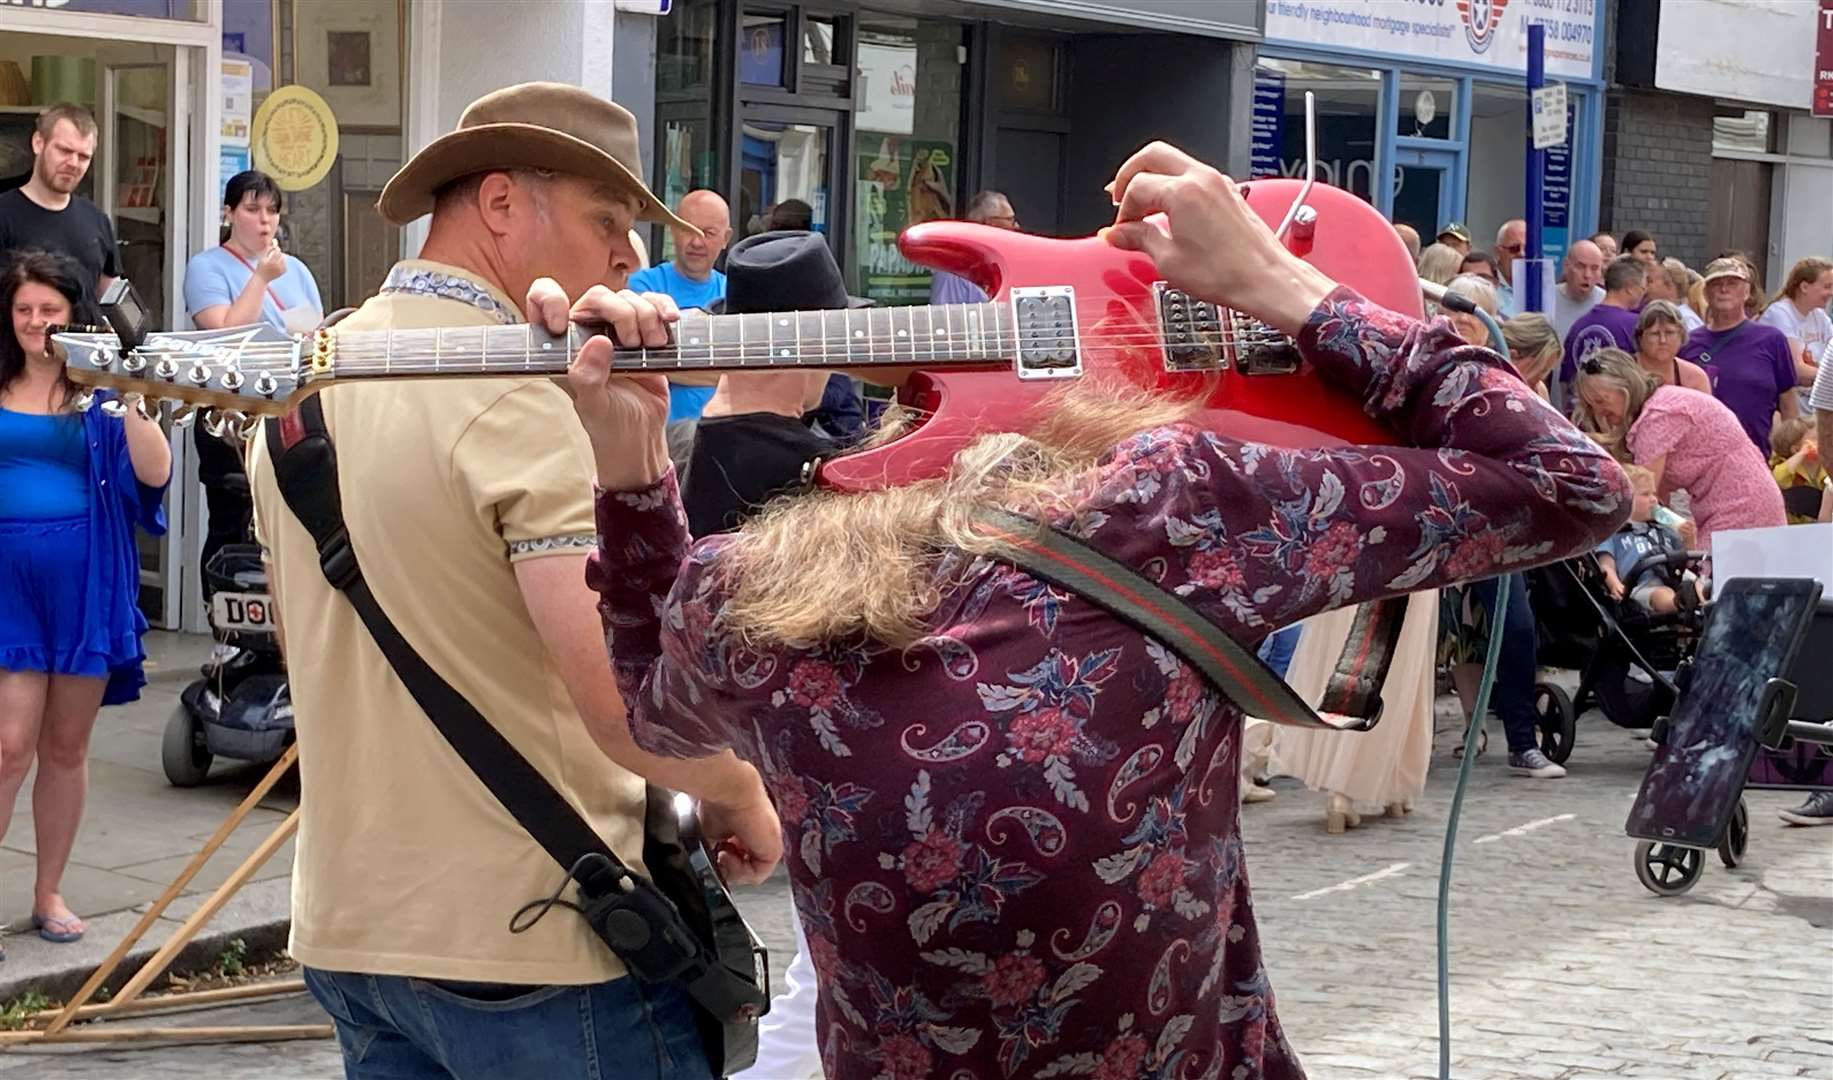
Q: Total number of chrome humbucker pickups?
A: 2